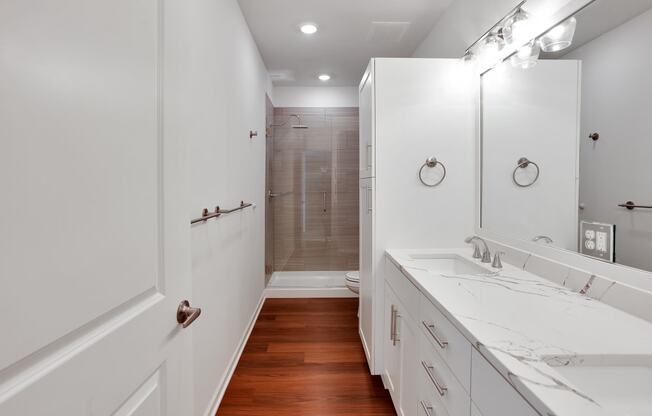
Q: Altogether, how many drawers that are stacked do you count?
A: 3